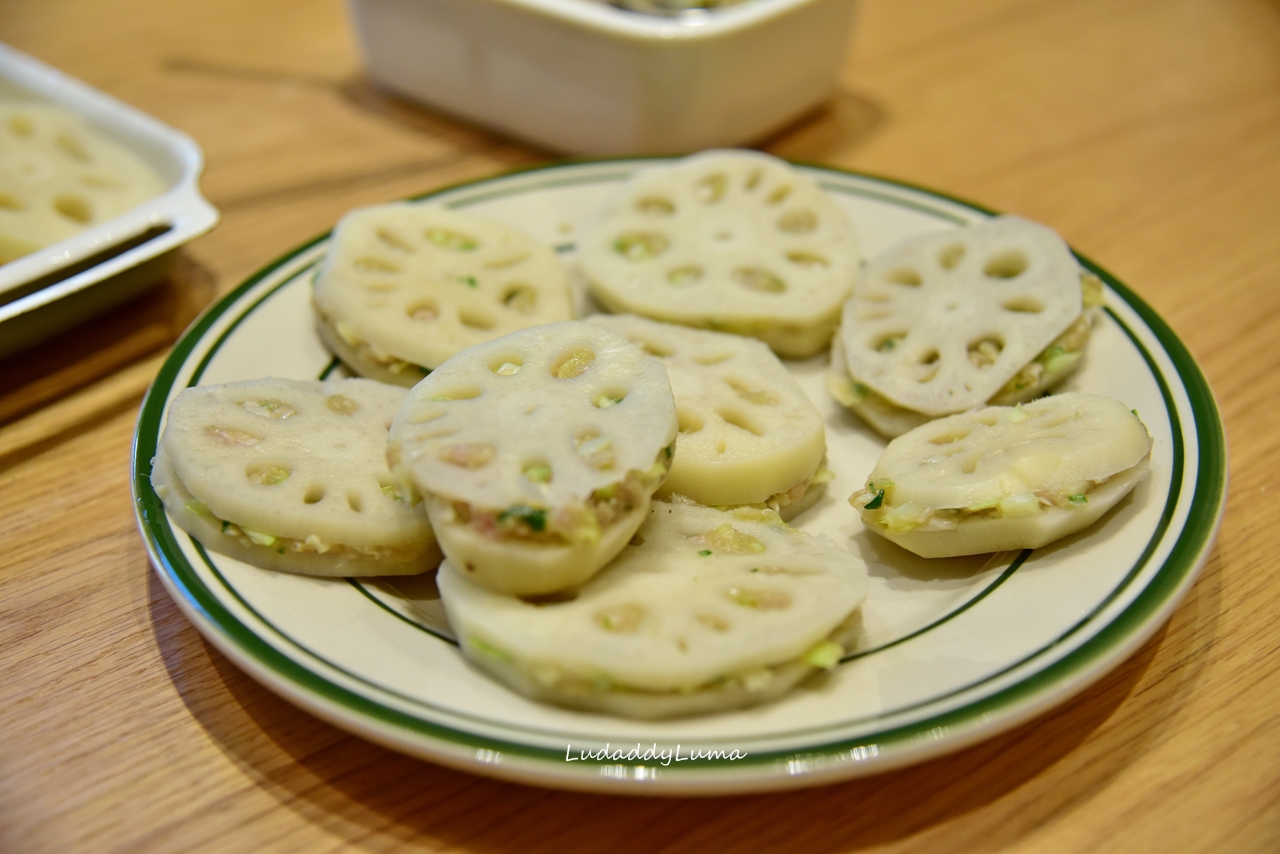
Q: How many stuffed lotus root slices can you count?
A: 8